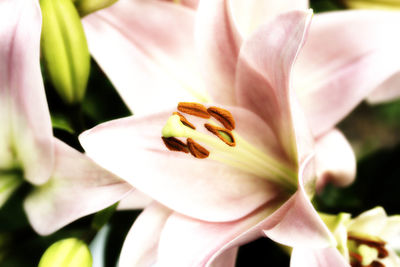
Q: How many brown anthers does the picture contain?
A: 6